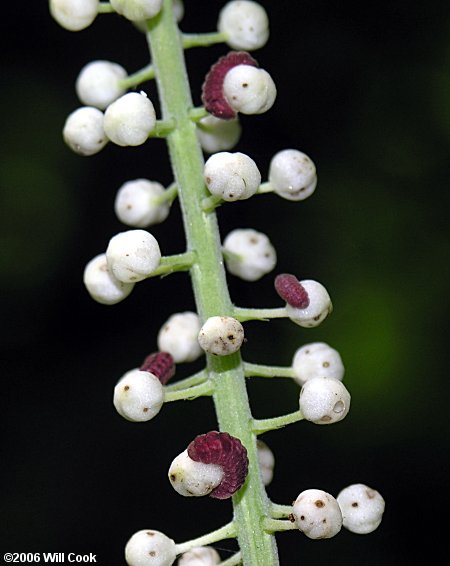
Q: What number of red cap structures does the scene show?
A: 4